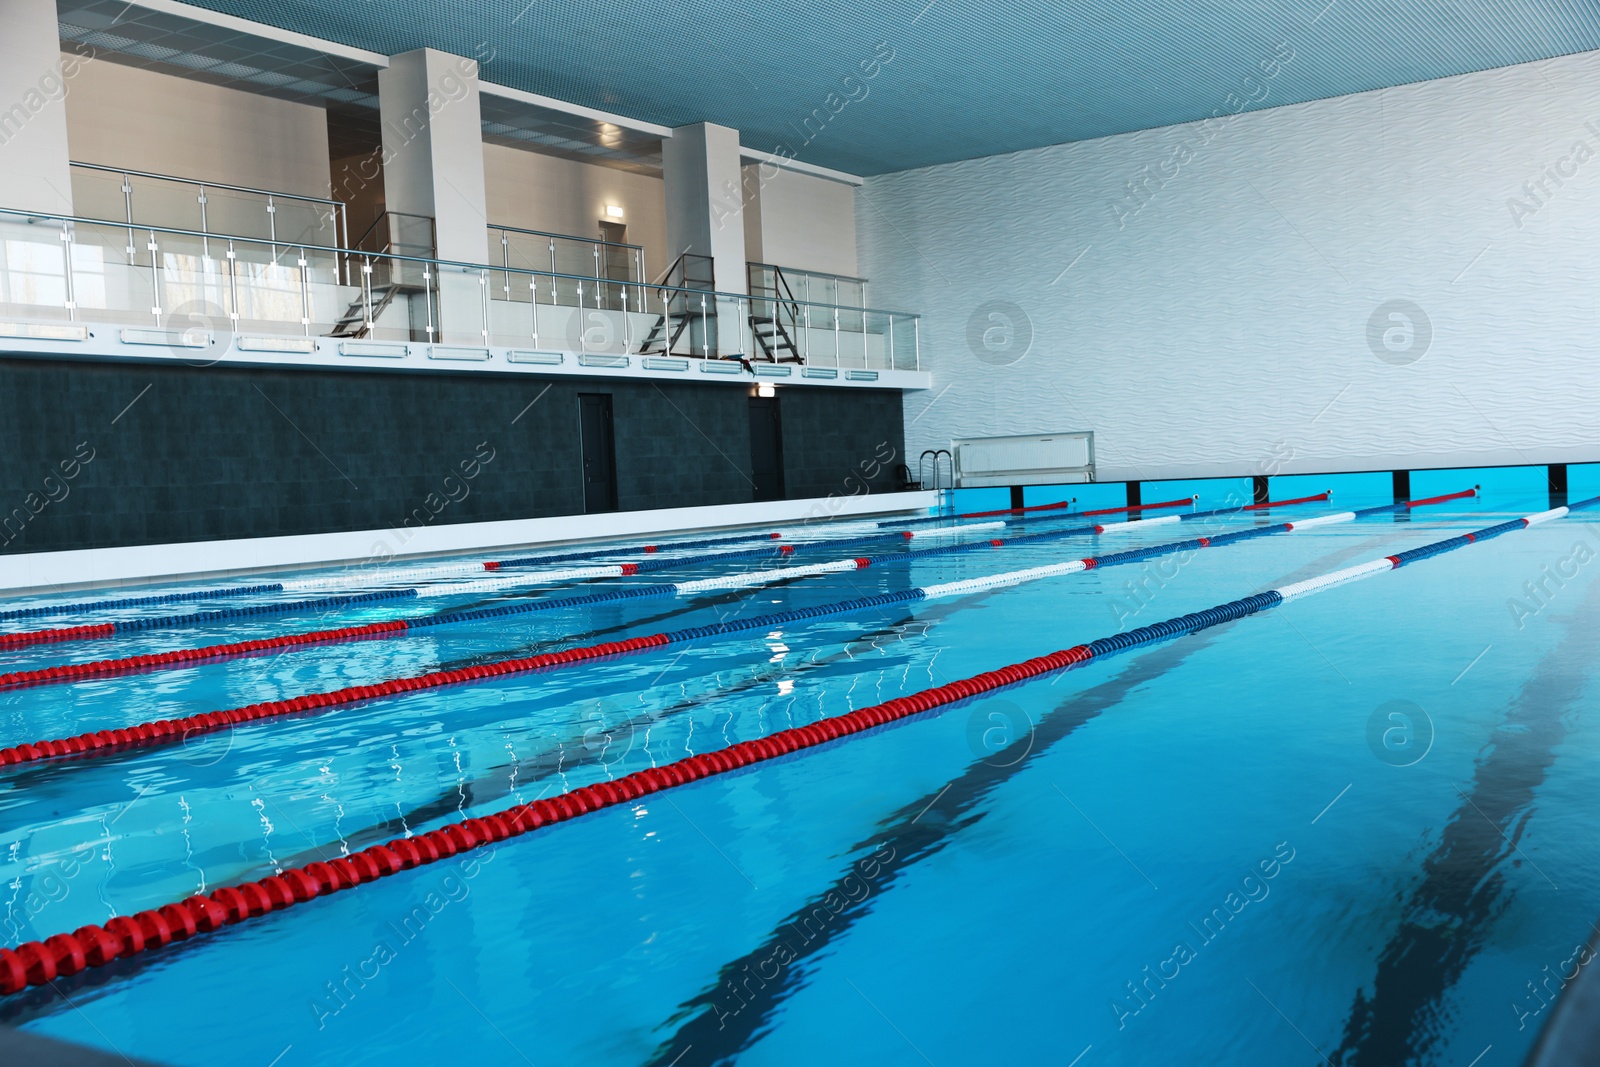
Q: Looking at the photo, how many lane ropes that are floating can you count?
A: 5